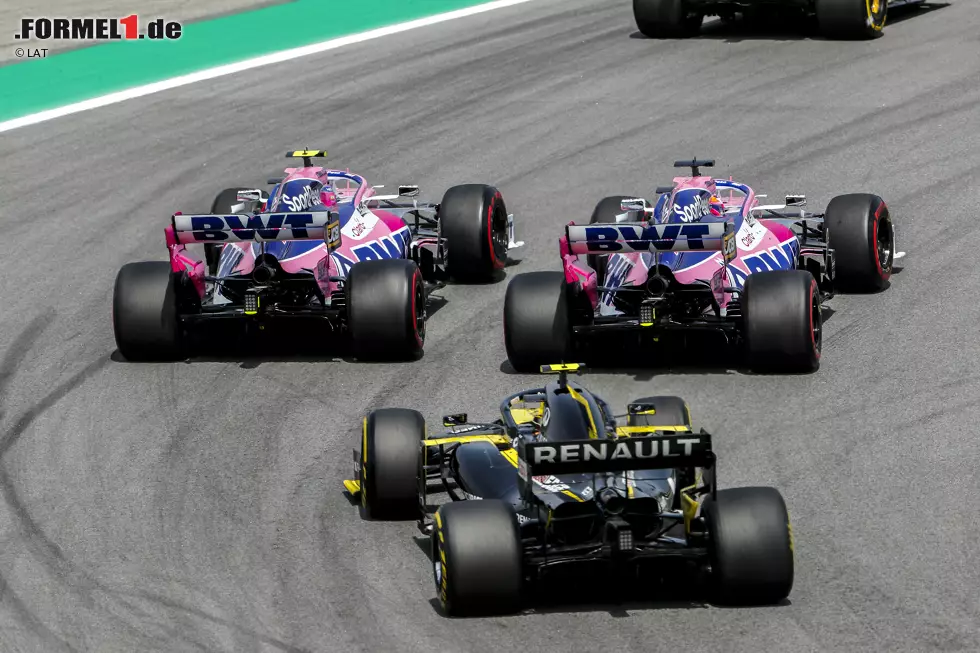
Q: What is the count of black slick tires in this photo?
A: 14